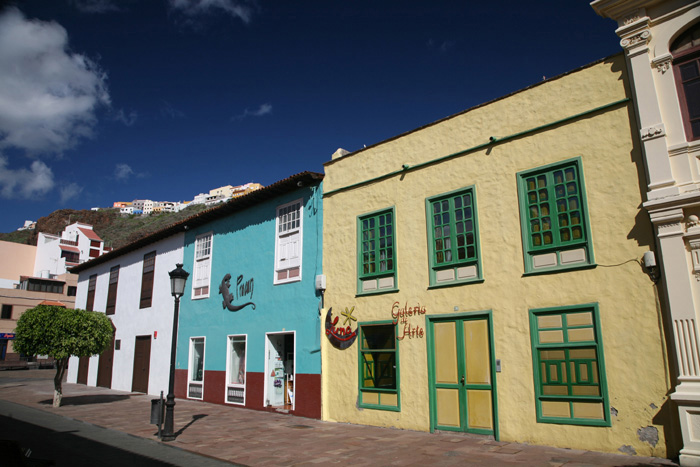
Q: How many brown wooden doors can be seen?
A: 3